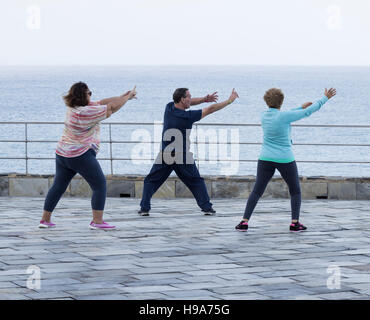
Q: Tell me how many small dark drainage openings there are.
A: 2